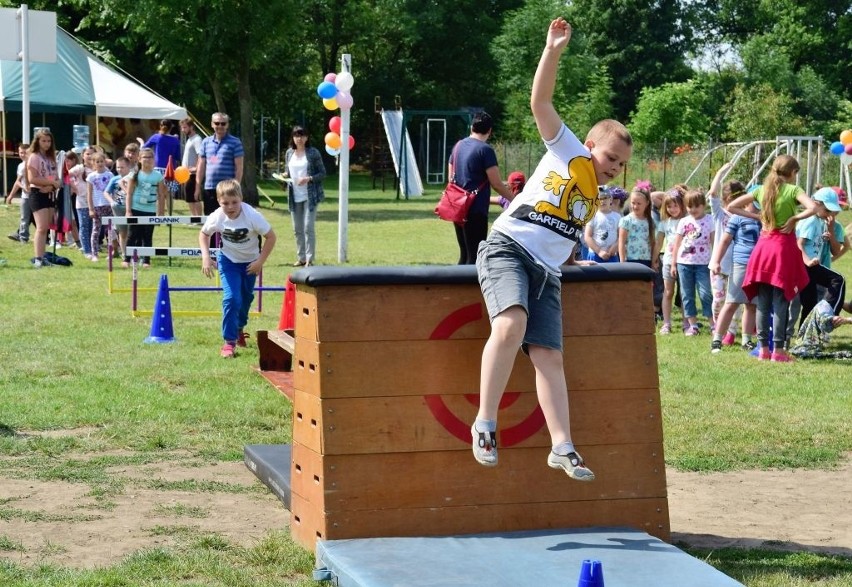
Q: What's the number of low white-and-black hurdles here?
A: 2